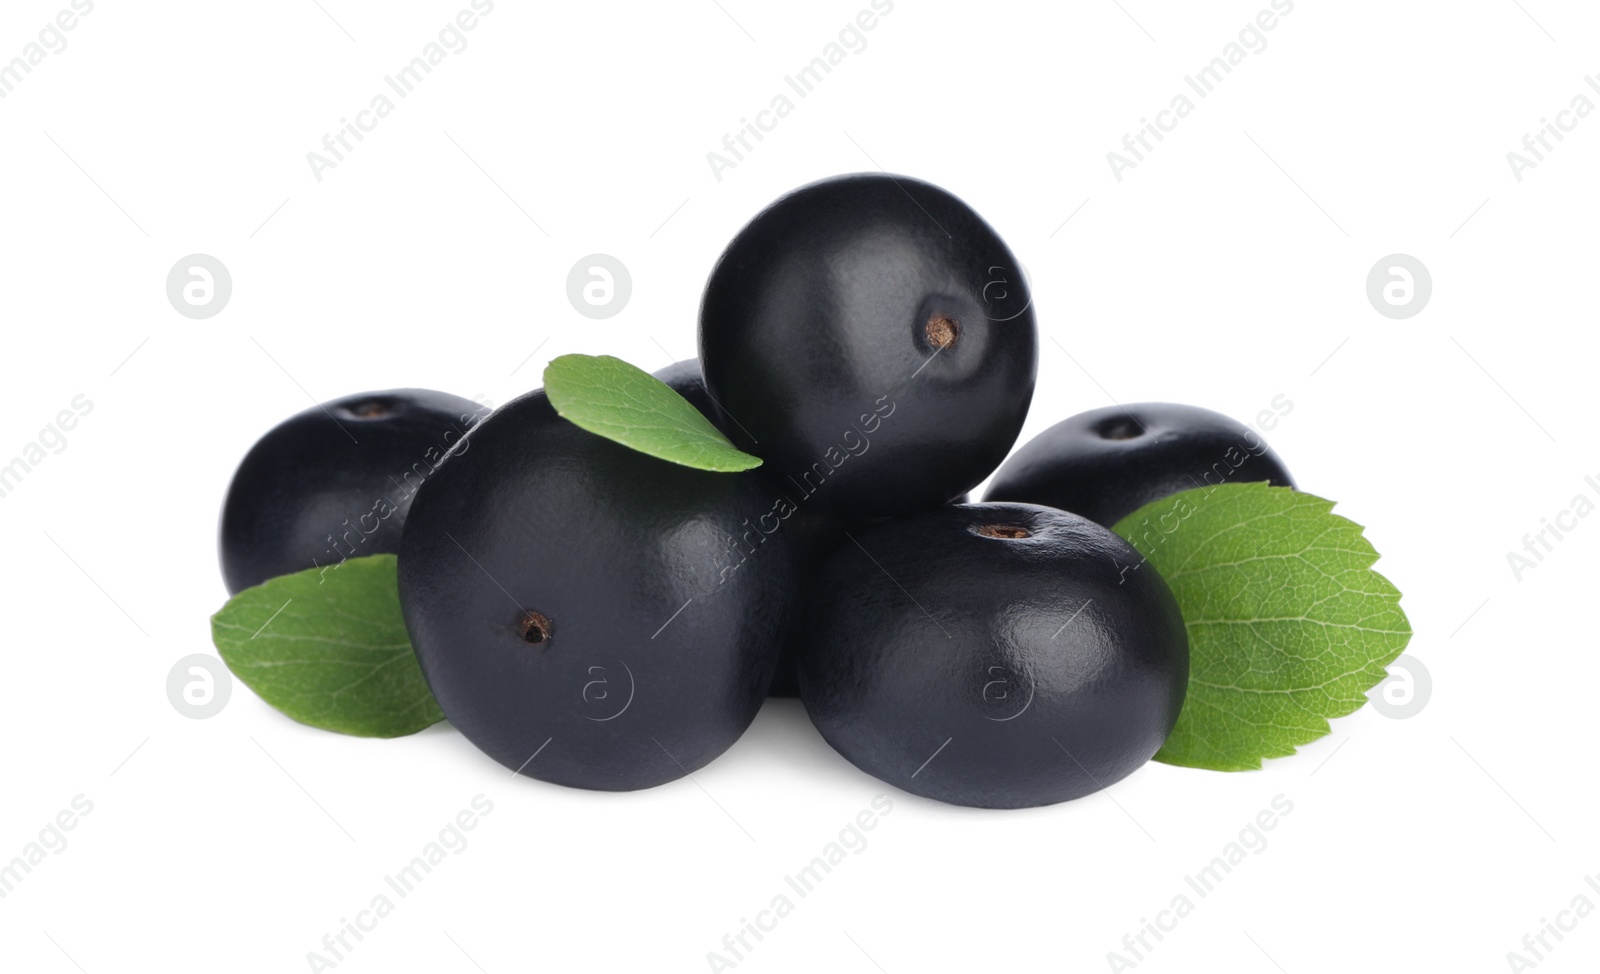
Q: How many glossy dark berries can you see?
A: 6